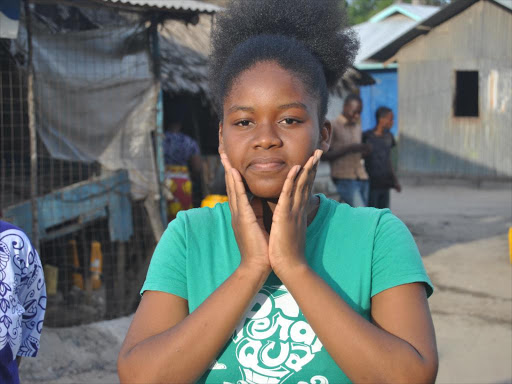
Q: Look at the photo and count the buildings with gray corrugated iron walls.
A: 1